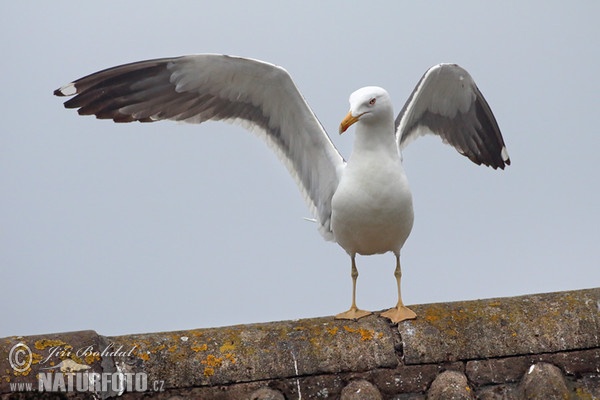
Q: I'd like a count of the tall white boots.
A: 0